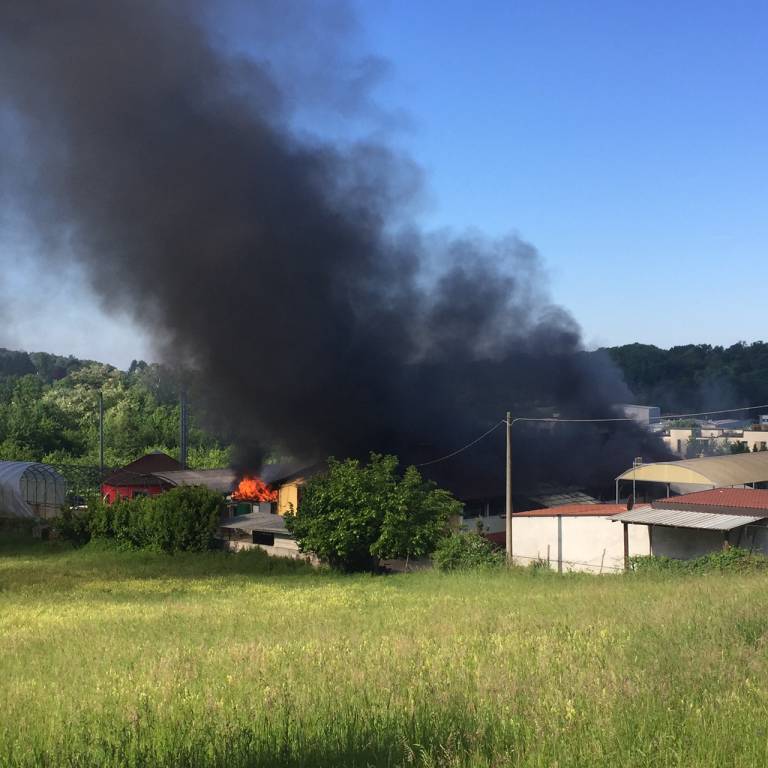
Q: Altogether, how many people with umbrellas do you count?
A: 0